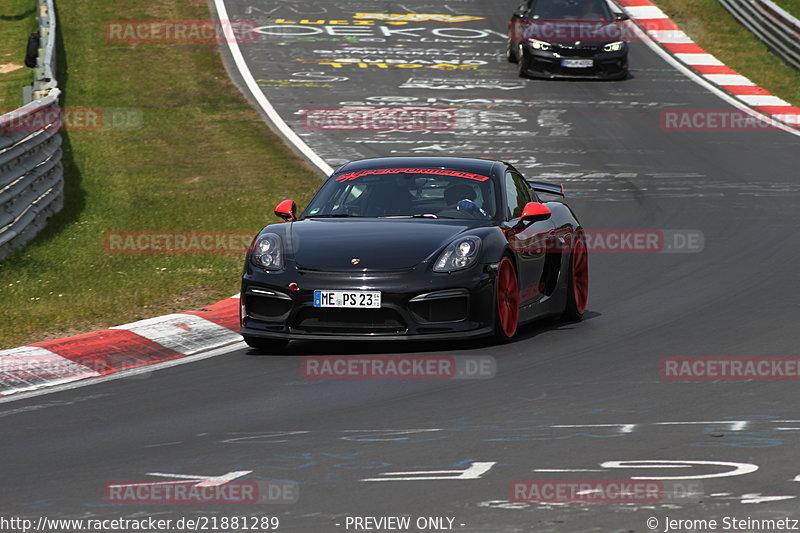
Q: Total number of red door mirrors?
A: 2